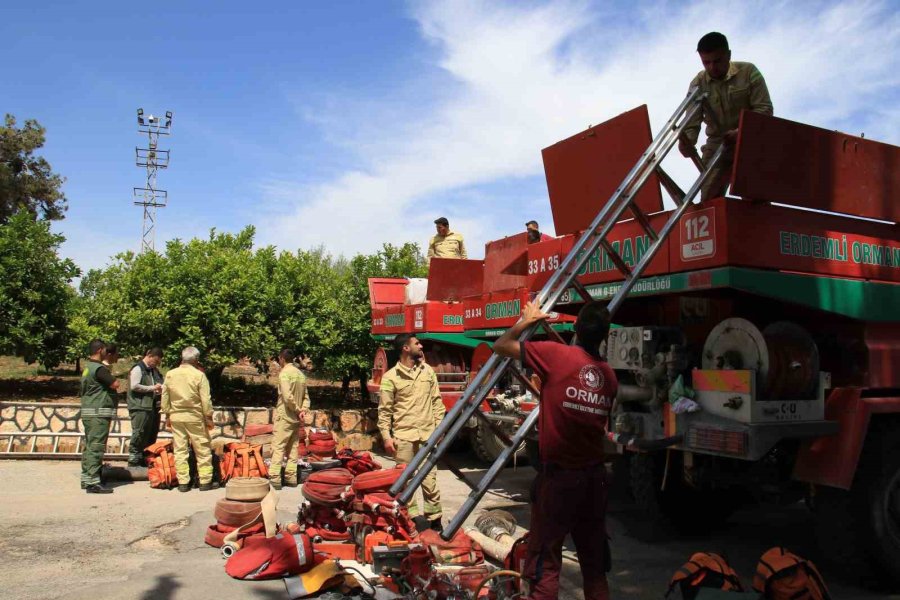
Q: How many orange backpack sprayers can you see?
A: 4